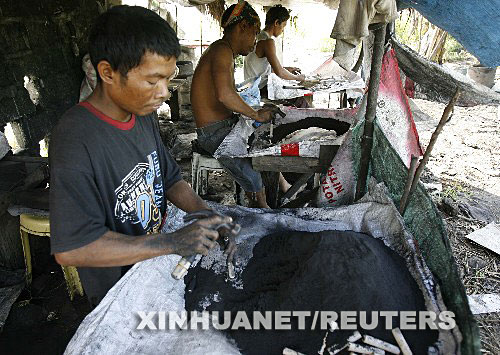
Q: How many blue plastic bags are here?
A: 1